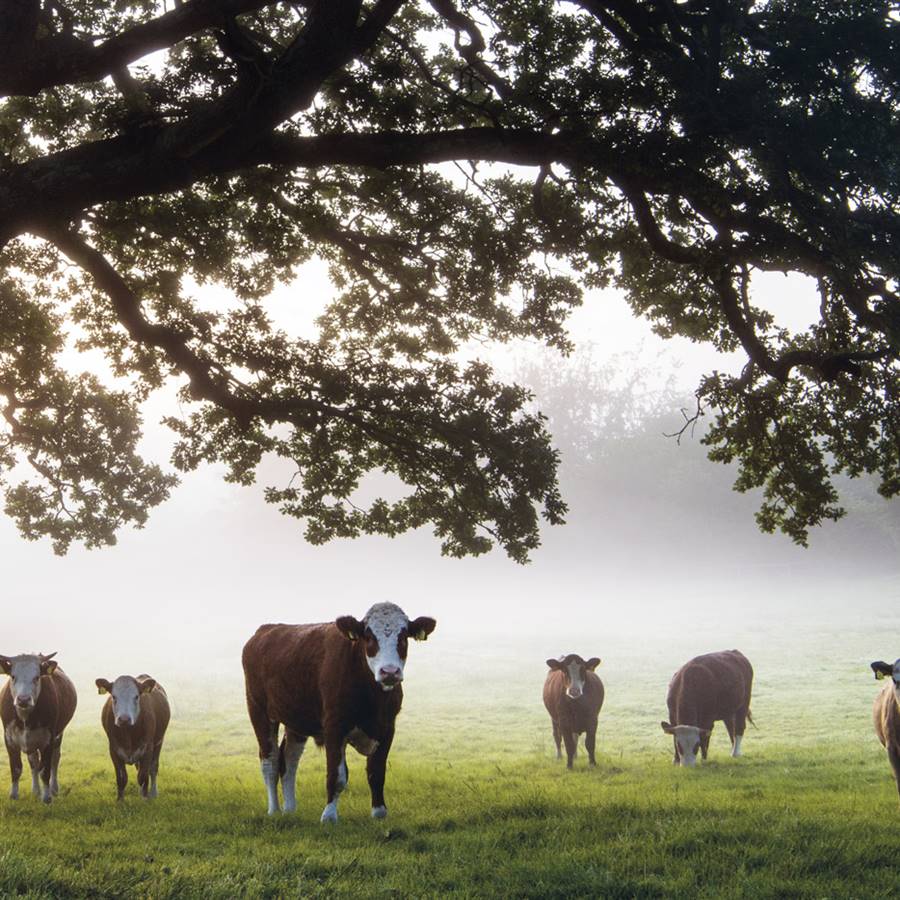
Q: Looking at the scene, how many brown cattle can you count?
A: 6